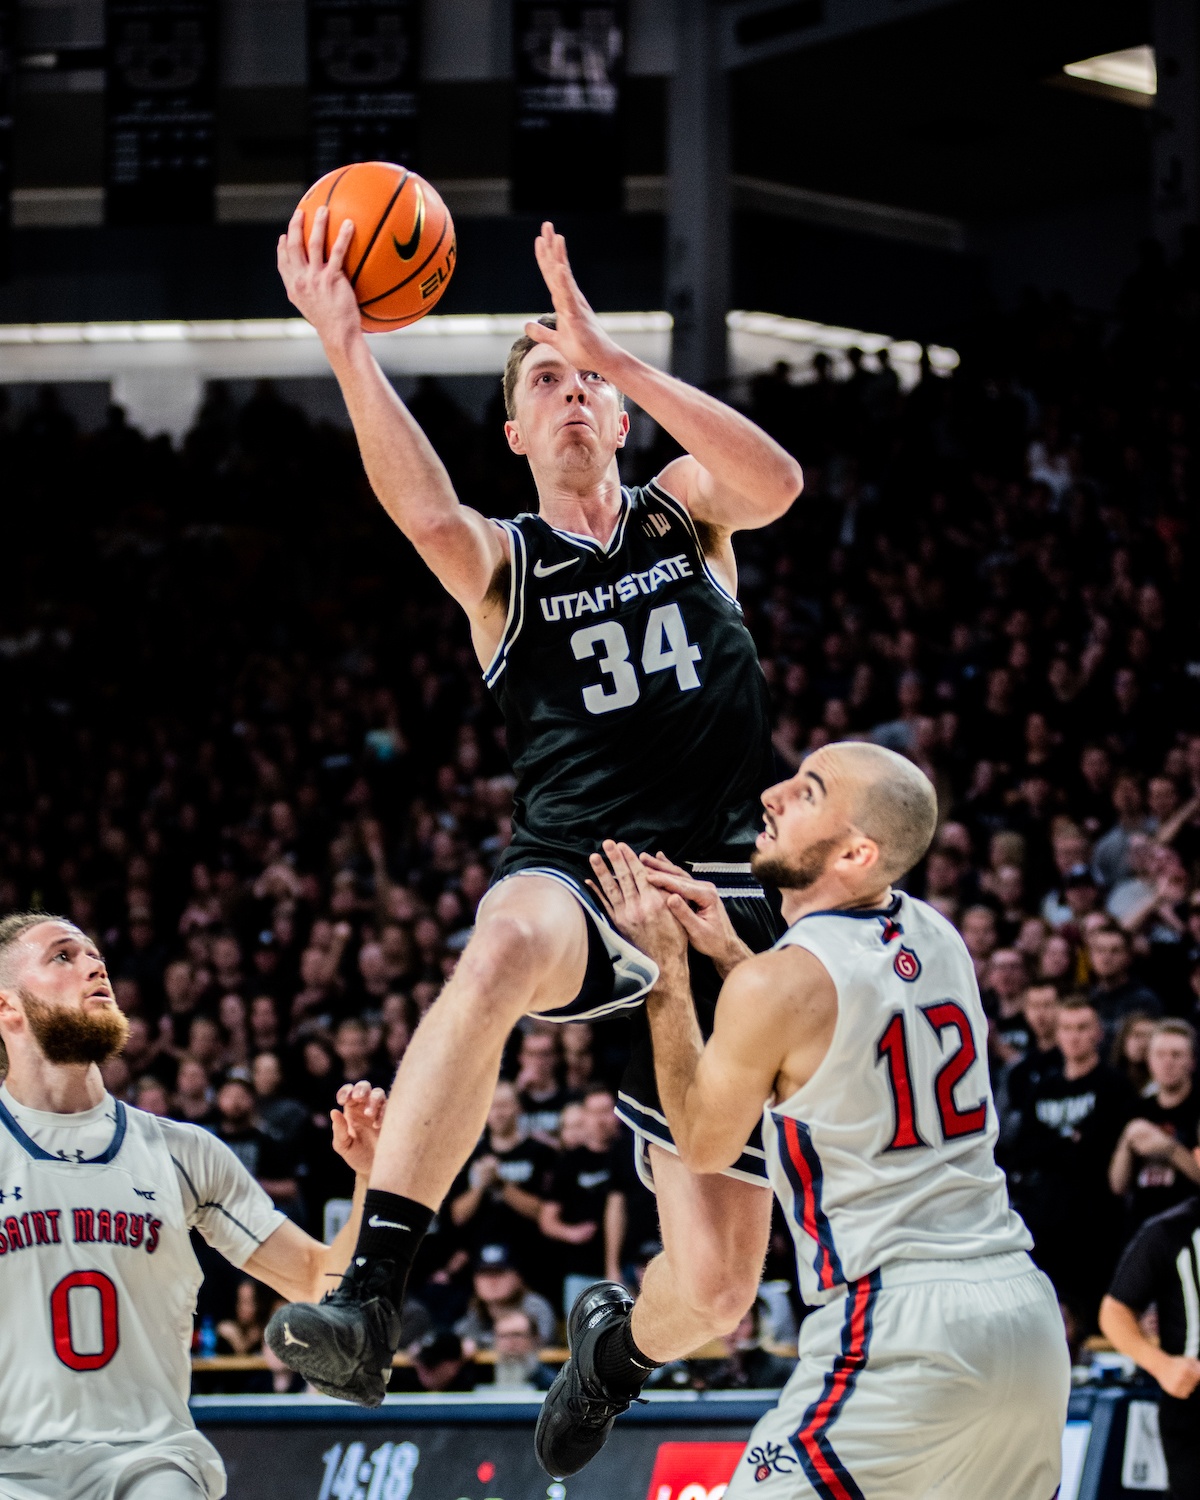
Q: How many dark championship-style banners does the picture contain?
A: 3